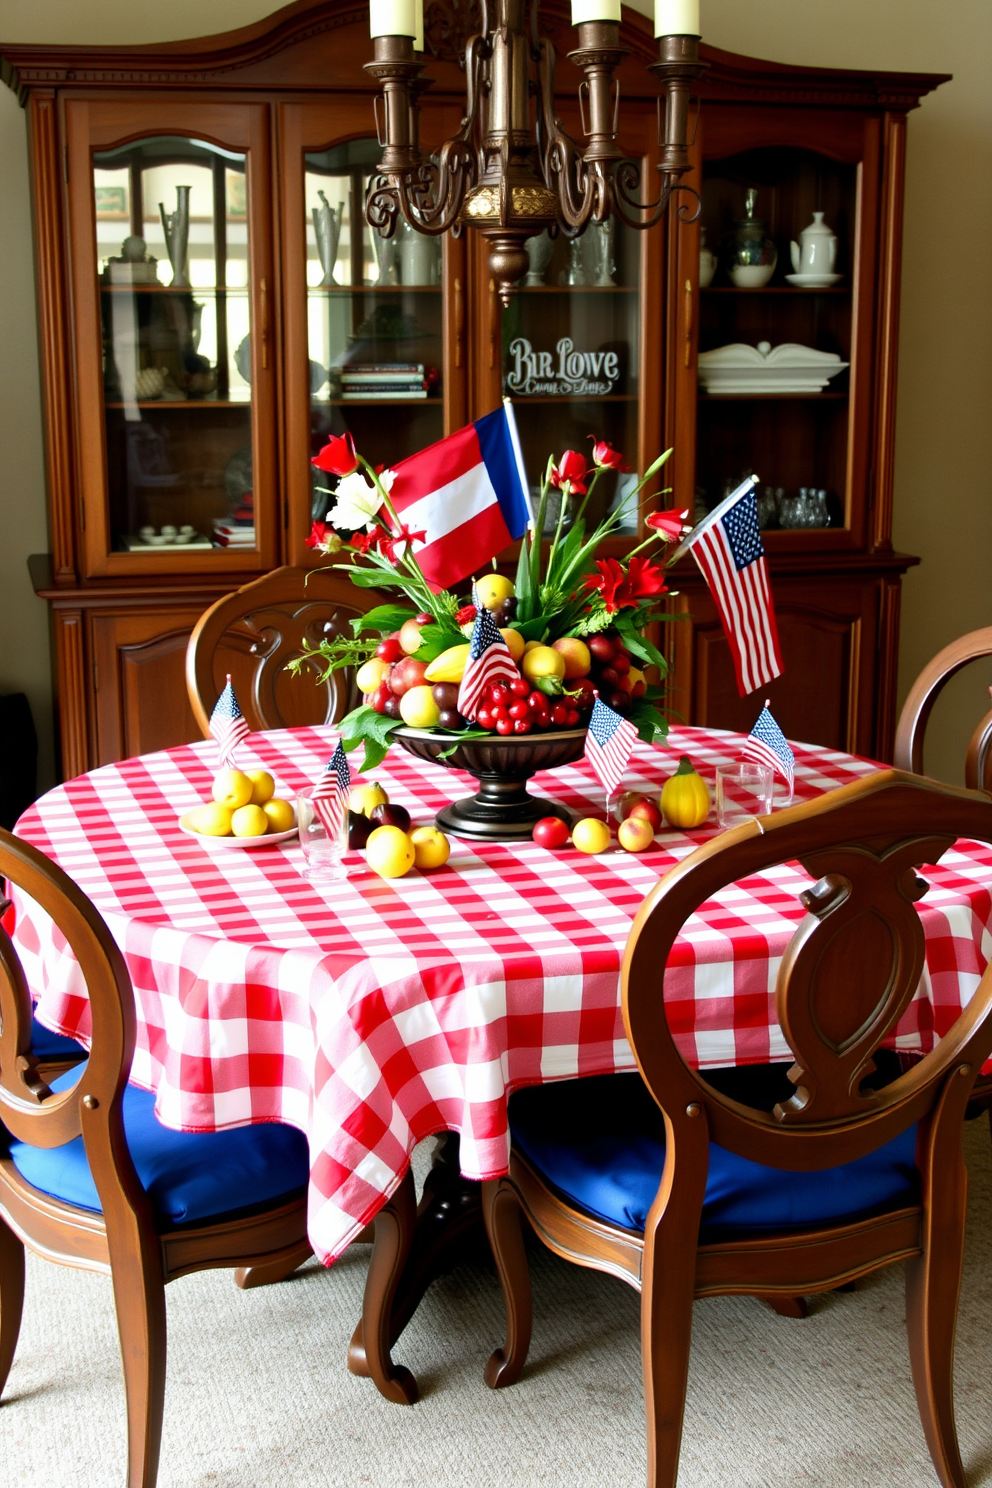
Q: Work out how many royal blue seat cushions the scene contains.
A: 3